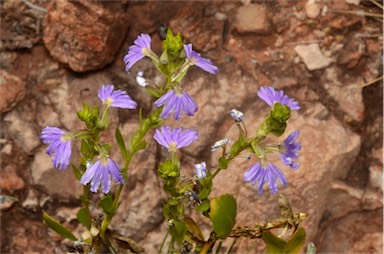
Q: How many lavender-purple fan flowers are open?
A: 10